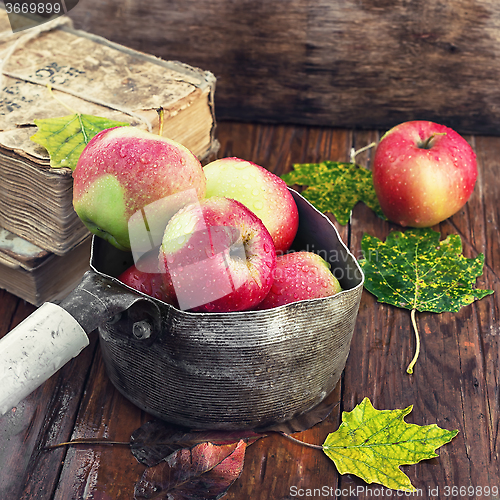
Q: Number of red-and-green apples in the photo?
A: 6